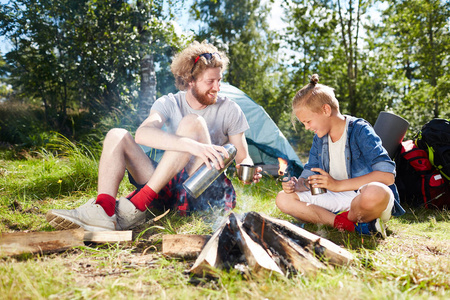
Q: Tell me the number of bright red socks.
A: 3